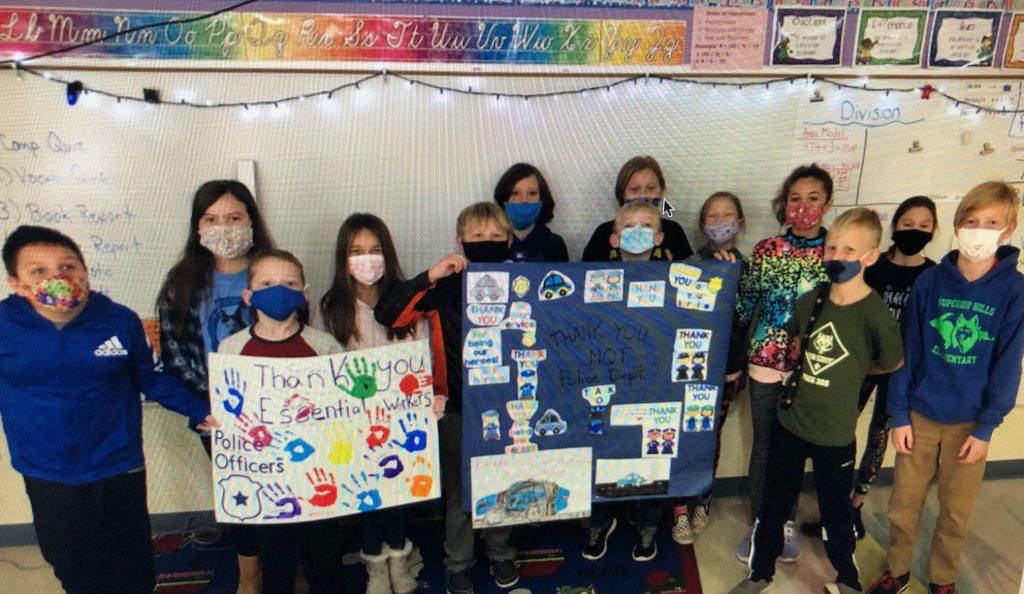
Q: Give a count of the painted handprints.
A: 13